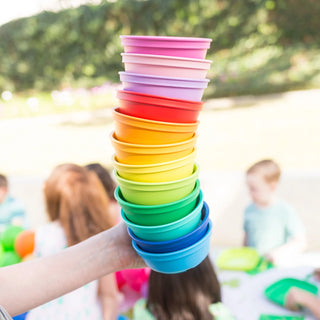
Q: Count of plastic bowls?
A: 12